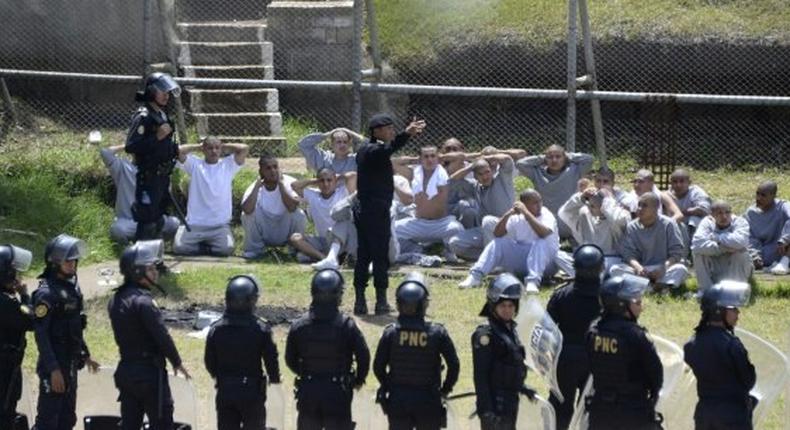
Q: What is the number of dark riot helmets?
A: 11